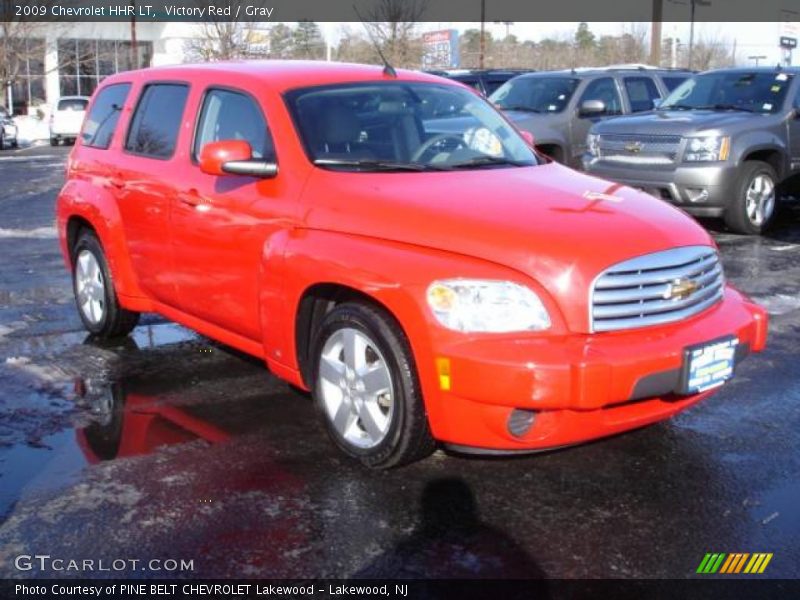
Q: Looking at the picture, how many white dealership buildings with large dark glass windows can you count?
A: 1